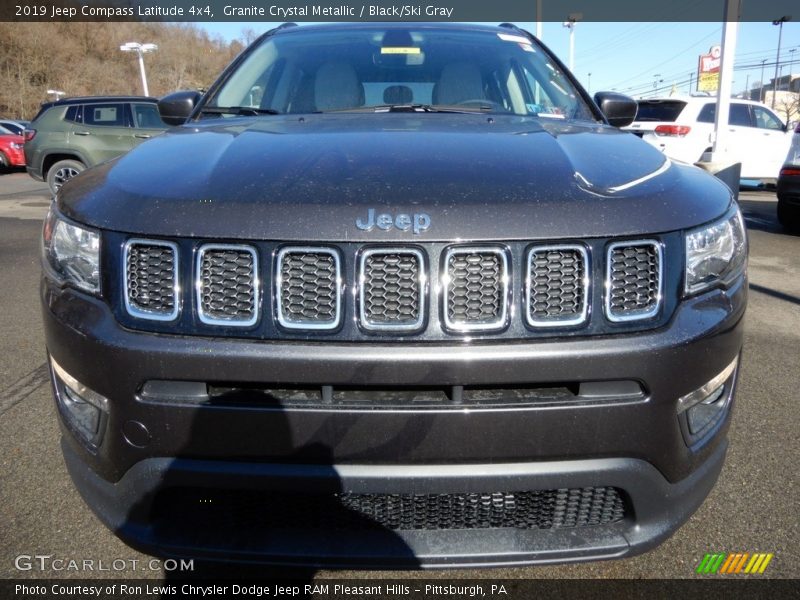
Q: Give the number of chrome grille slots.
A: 7